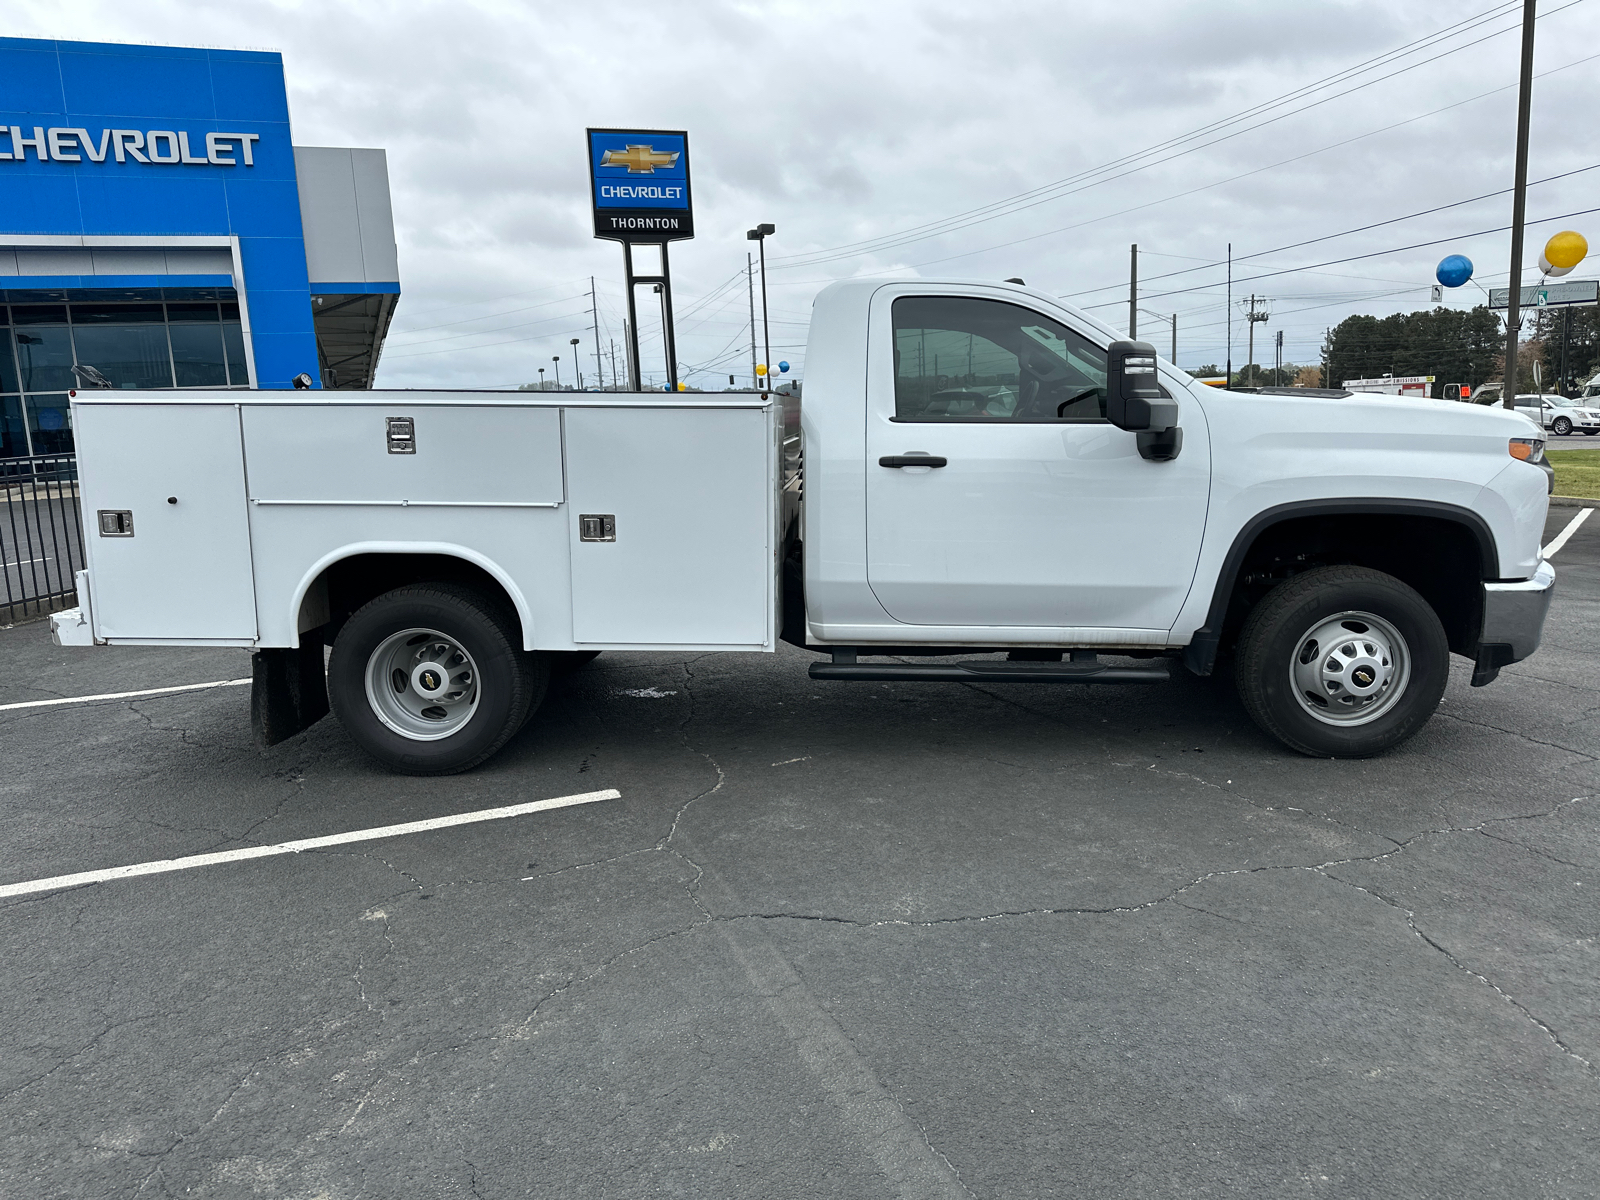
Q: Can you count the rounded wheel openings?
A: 2